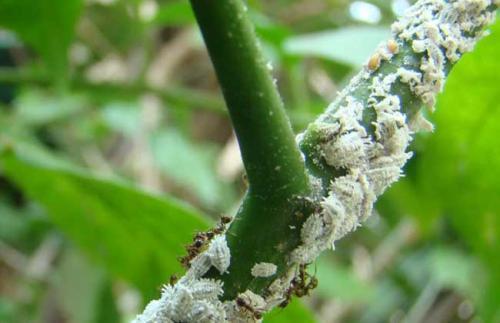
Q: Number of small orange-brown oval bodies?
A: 2